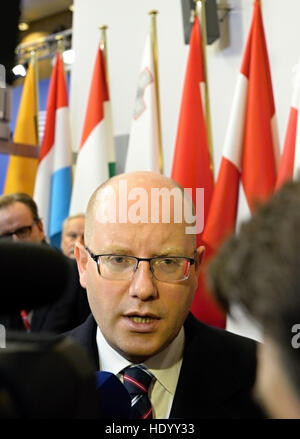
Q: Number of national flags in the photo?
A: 7